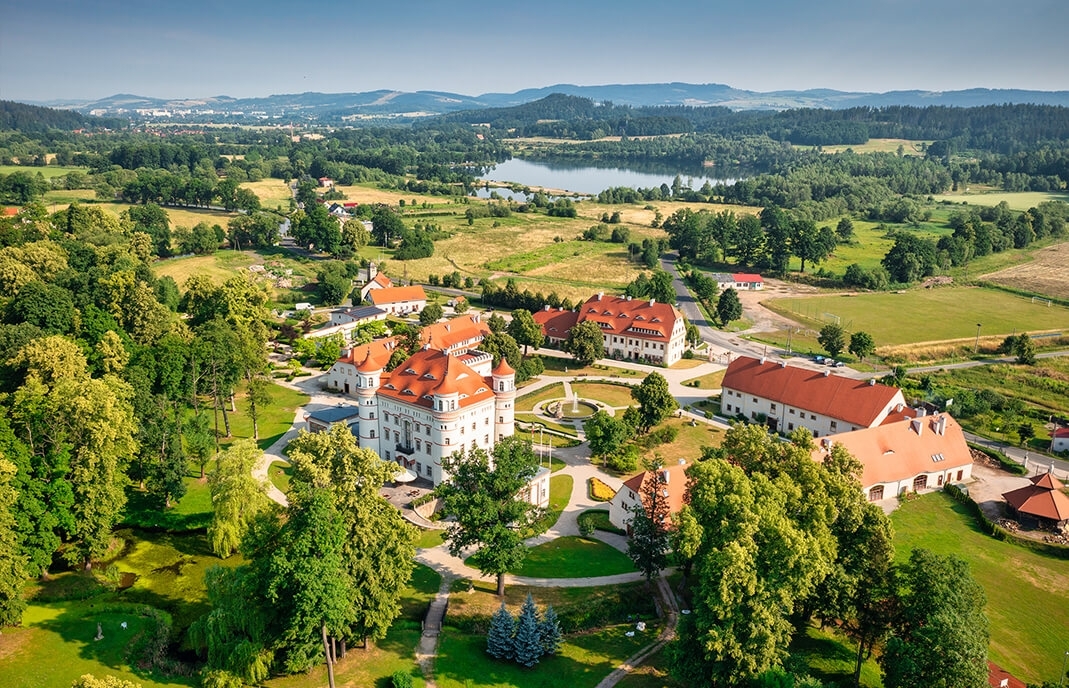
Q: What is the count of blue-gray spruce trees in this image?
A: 3